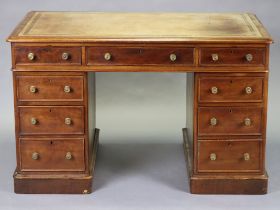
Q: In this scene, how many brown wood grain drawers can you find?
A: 9